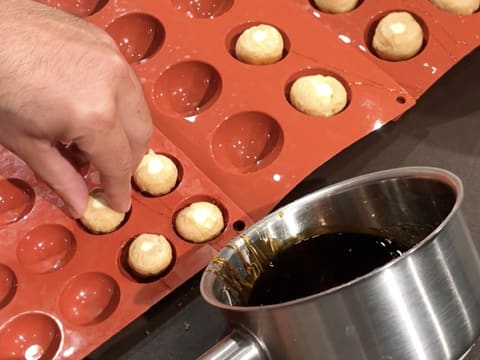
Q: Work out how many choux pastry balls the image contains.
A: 9